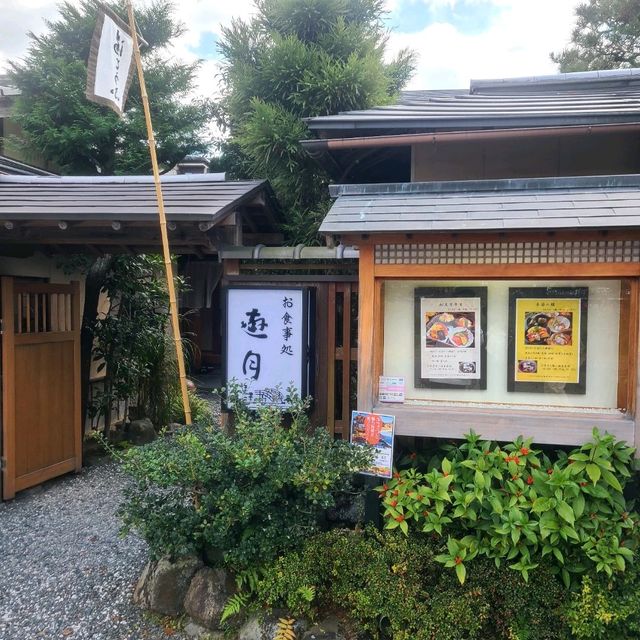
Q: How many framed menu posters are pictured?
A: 2